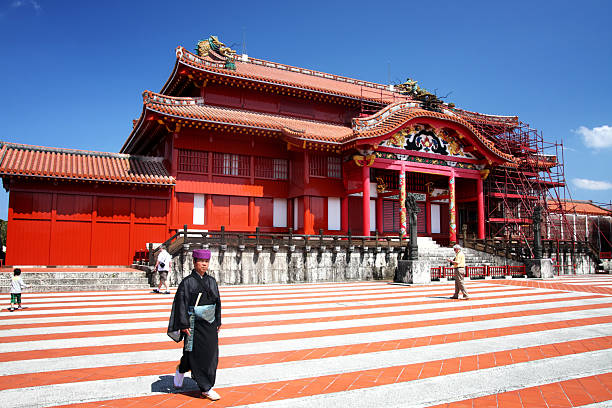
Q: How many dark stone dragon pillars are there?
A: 2